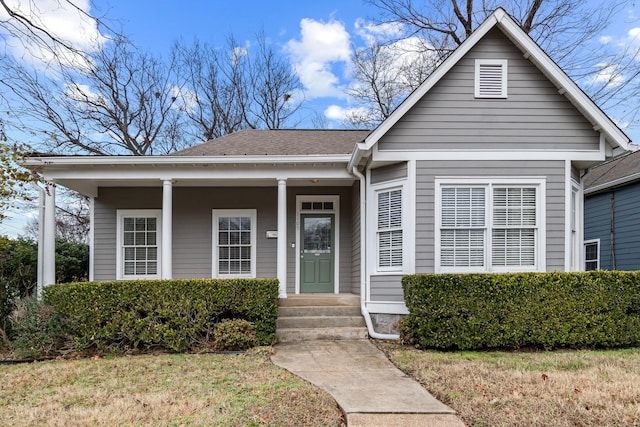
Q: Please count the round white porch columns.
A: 3